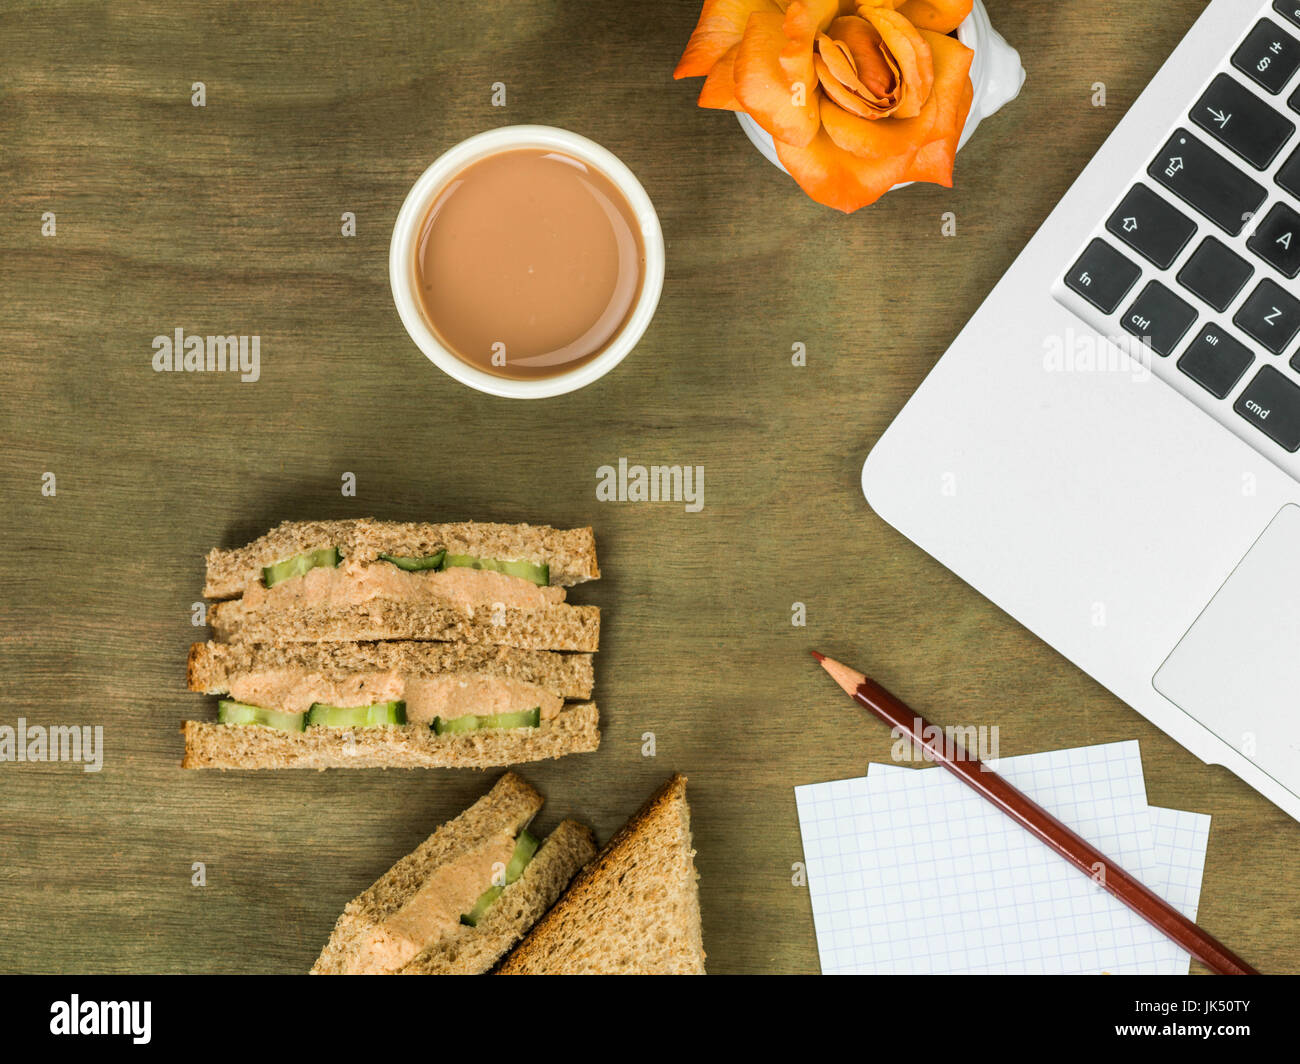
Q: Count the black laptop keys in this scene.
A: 15